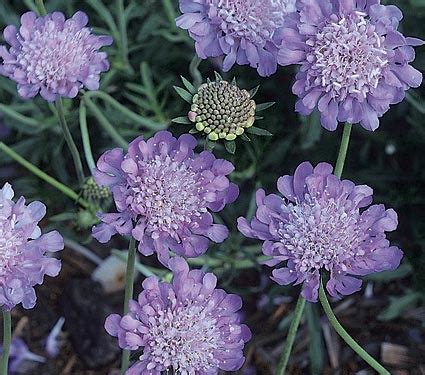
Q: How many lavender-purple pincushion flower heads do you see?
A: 7